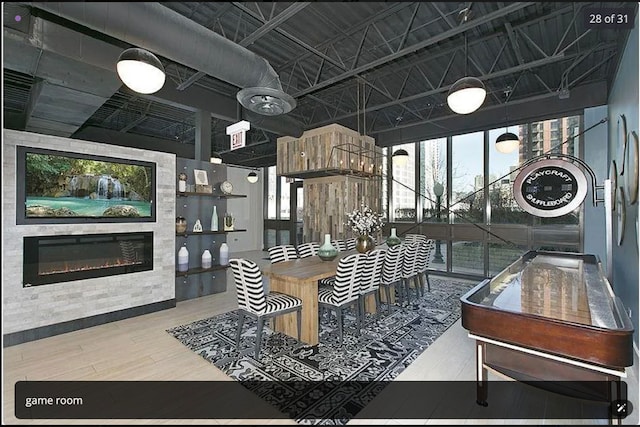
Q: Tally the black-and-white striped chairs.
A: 12